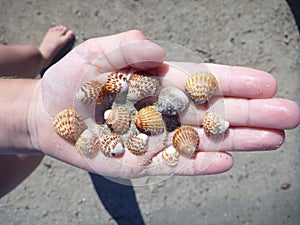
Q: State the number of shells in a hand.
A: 14